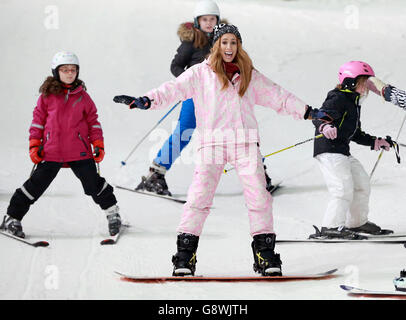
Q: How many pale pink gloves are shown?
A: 2